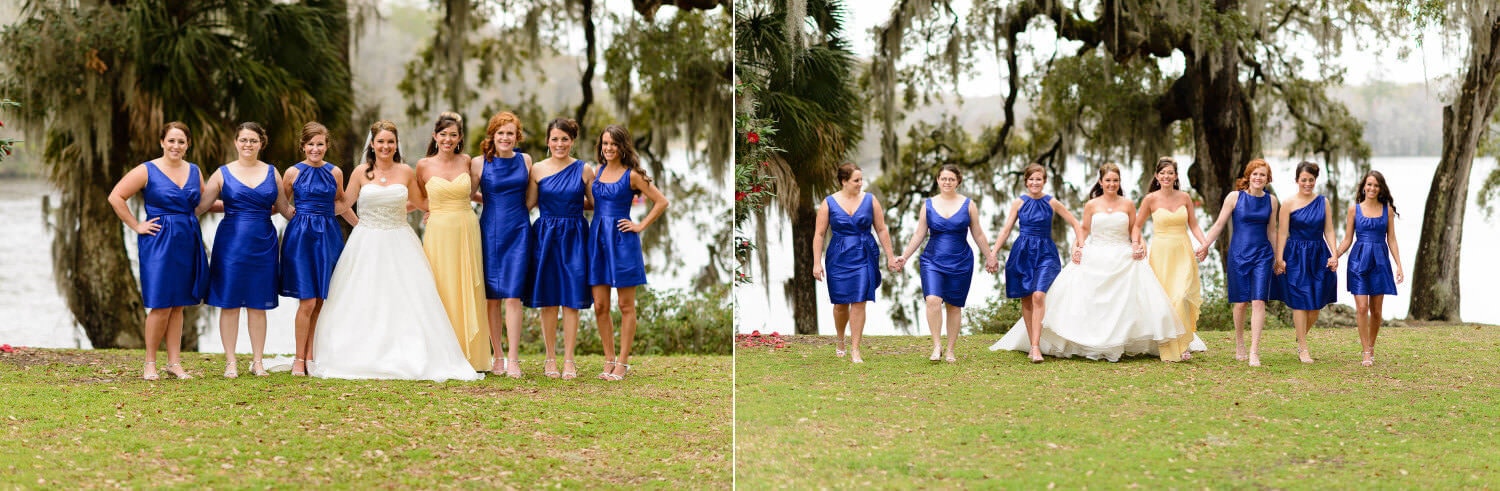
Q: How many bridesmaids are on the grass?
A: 7